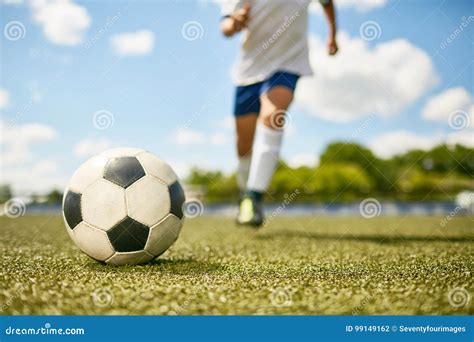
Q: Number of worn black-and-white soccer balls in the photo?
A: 1